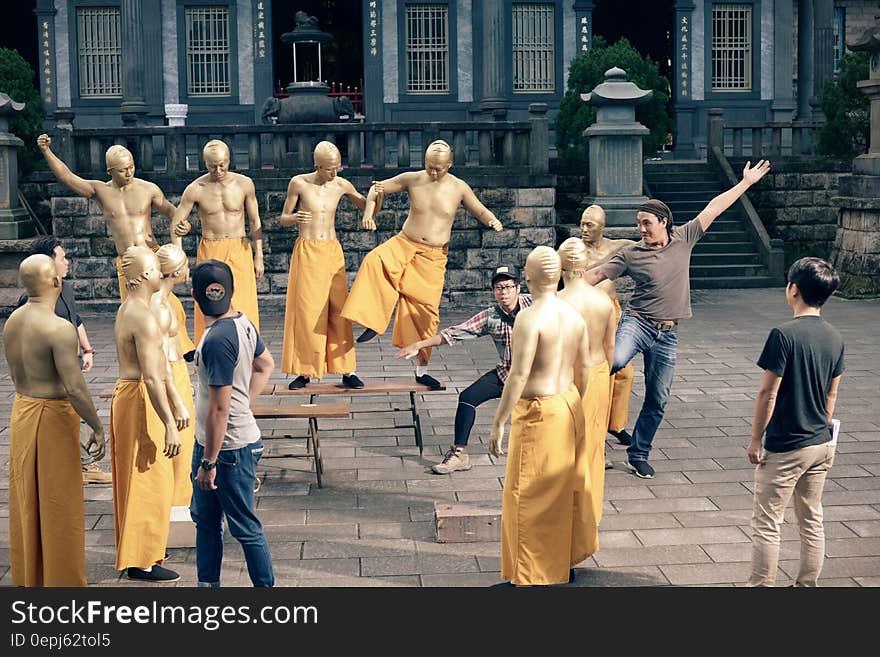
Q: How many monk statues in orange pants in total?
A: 10